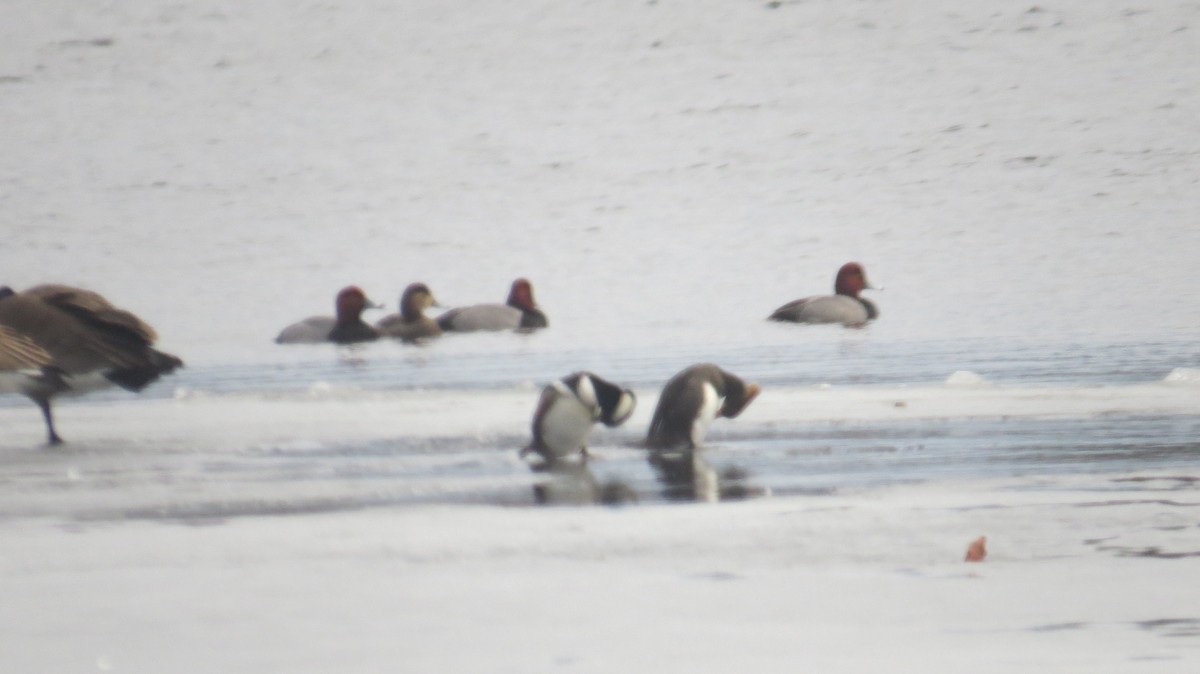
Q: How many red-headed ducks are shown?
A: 3